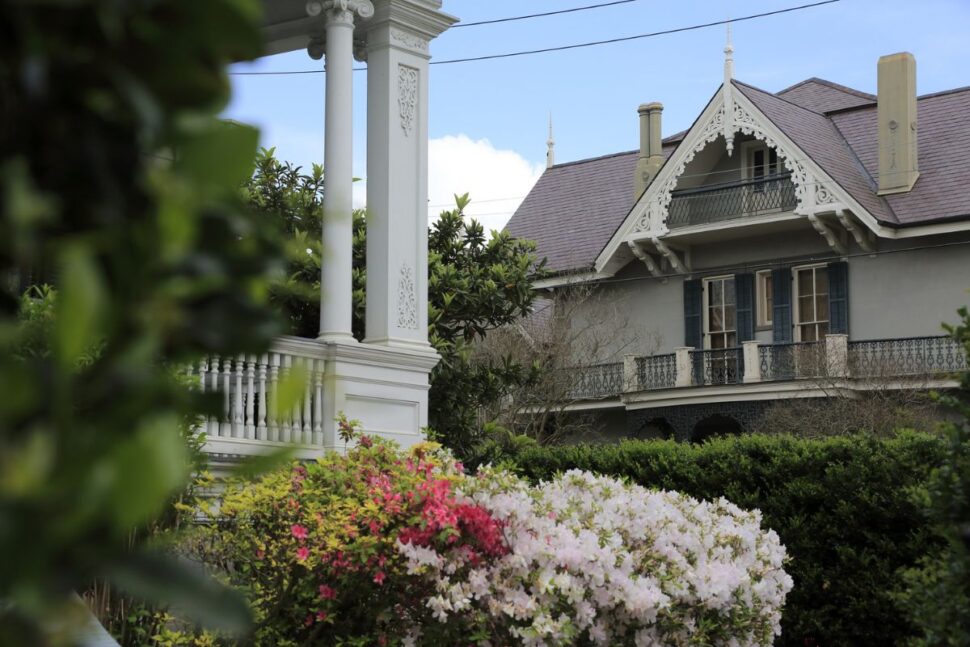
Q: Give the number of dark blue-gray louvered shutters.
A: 4